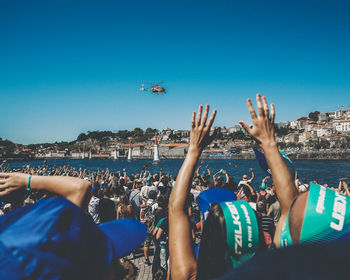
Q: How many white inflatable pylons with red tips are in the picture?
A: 5